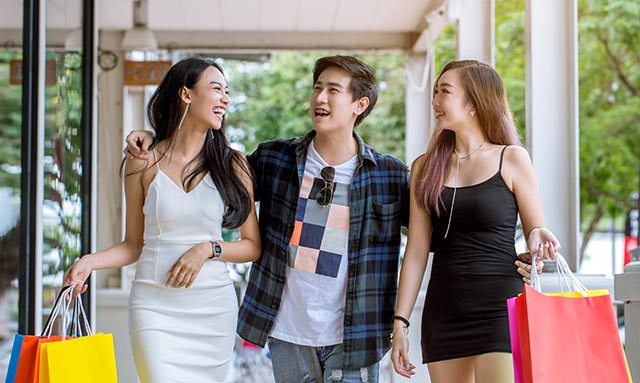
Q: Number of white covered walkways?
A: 1